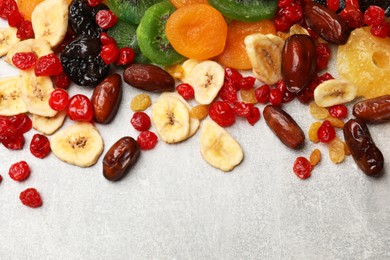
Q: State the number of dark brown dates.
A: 8